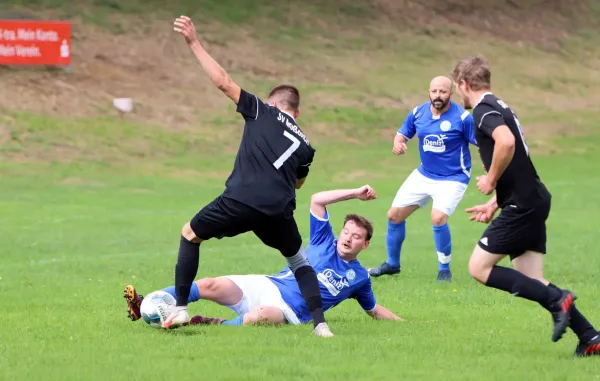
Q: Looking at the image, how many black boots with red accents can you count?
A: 2